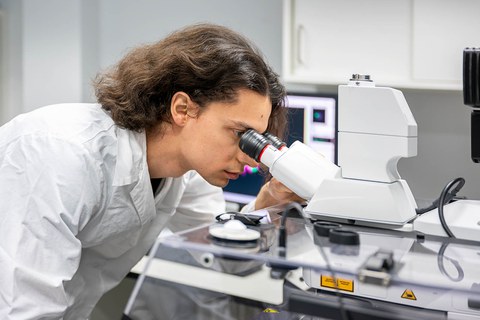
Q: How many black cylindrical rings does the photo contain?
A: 2